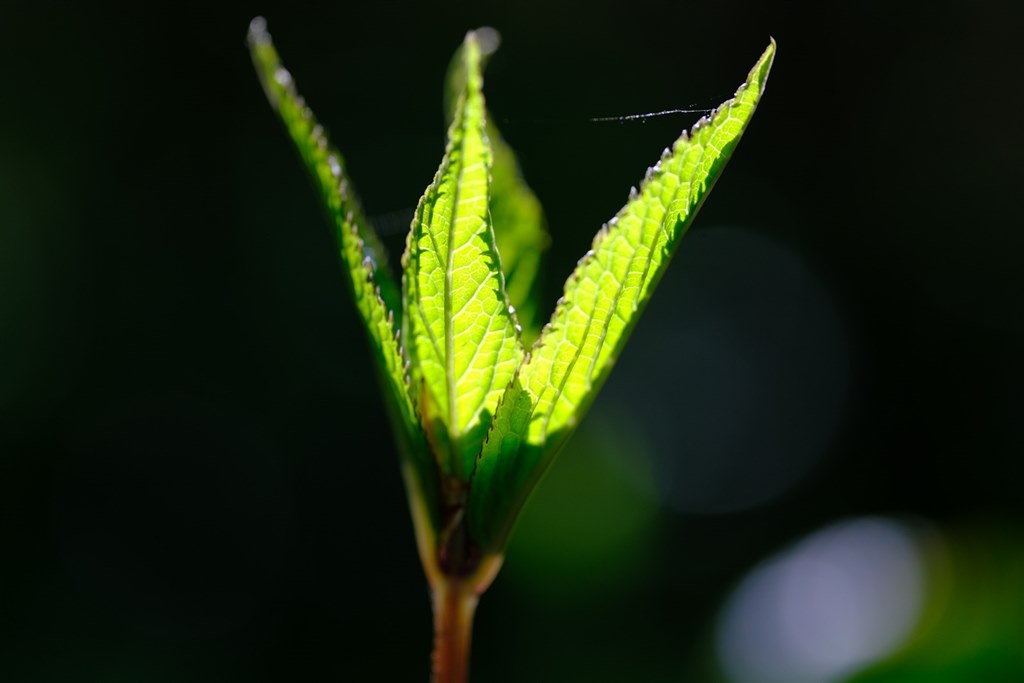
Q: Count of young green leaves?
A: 4